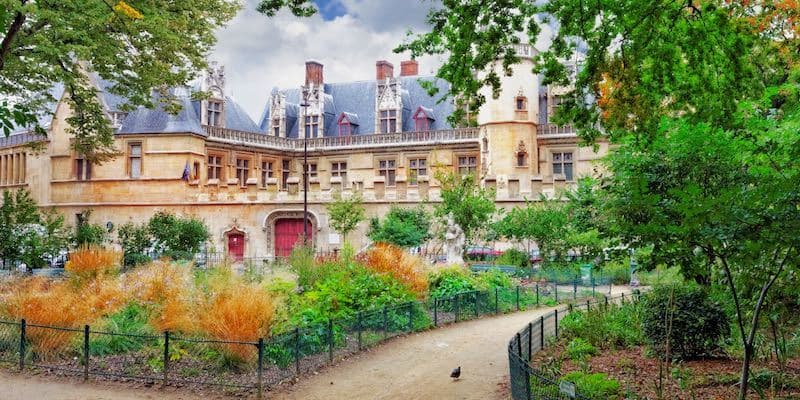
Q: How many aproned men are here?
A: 0